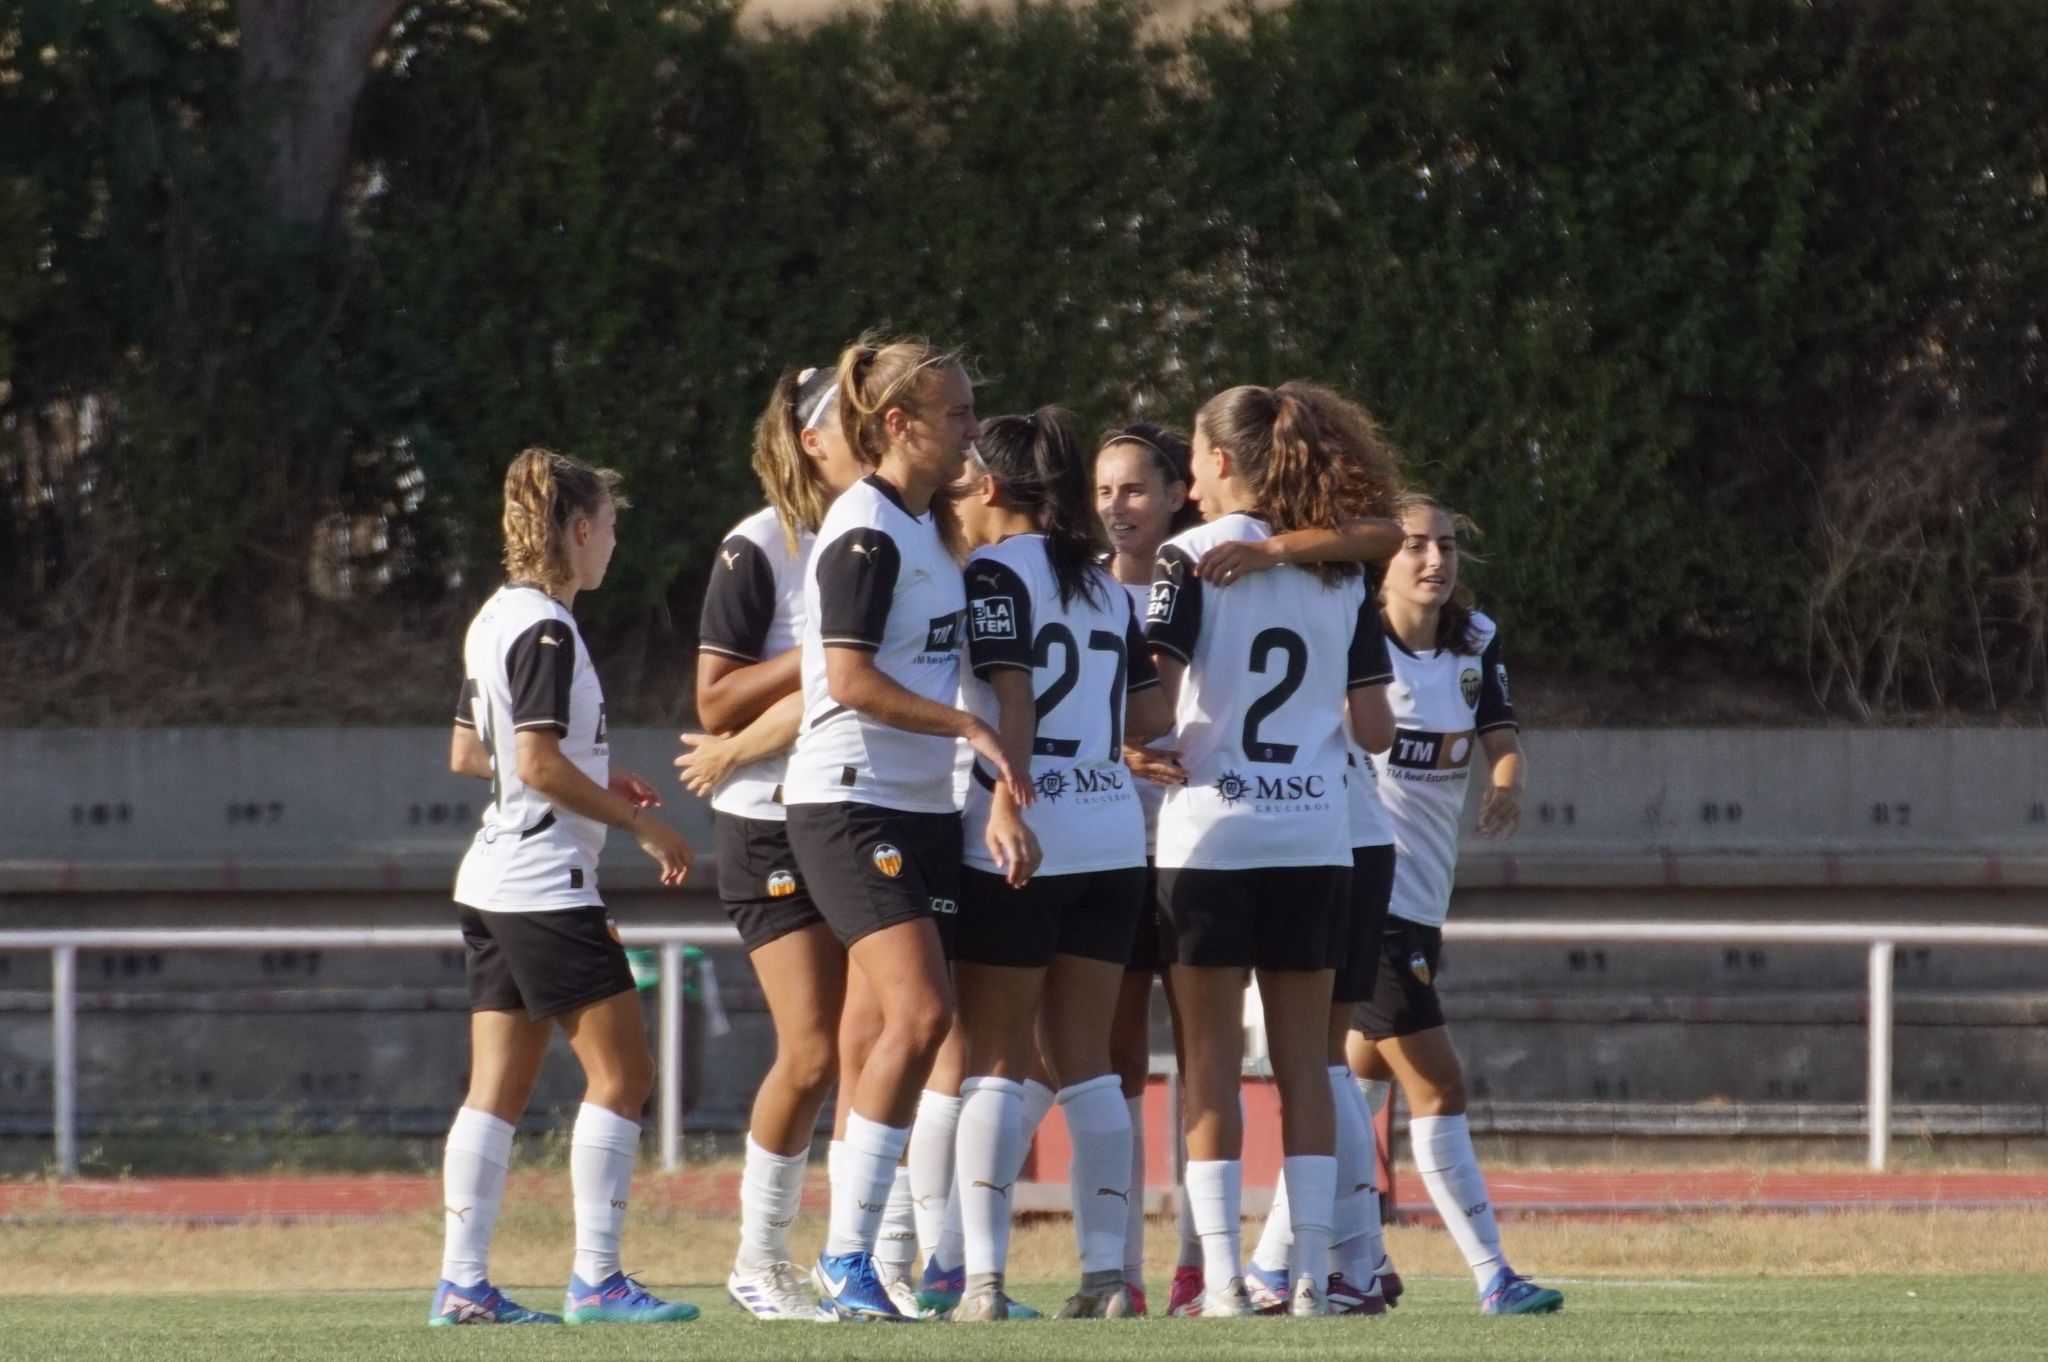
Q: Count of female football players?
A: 9